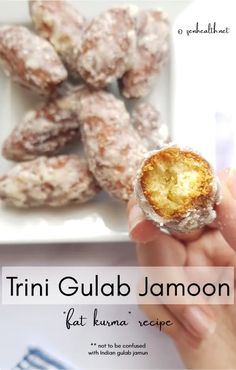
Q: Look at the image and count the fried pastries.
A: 9